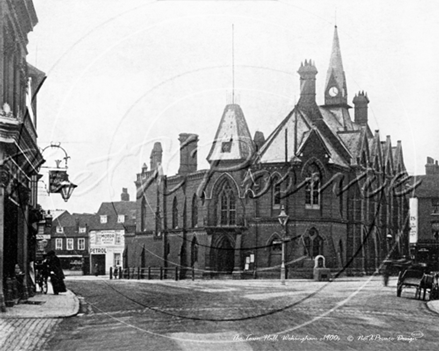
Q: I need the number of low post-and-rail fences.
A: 1